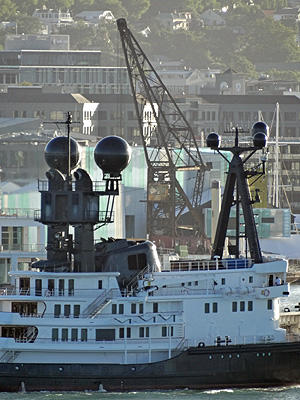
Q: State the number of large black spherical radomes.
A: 2